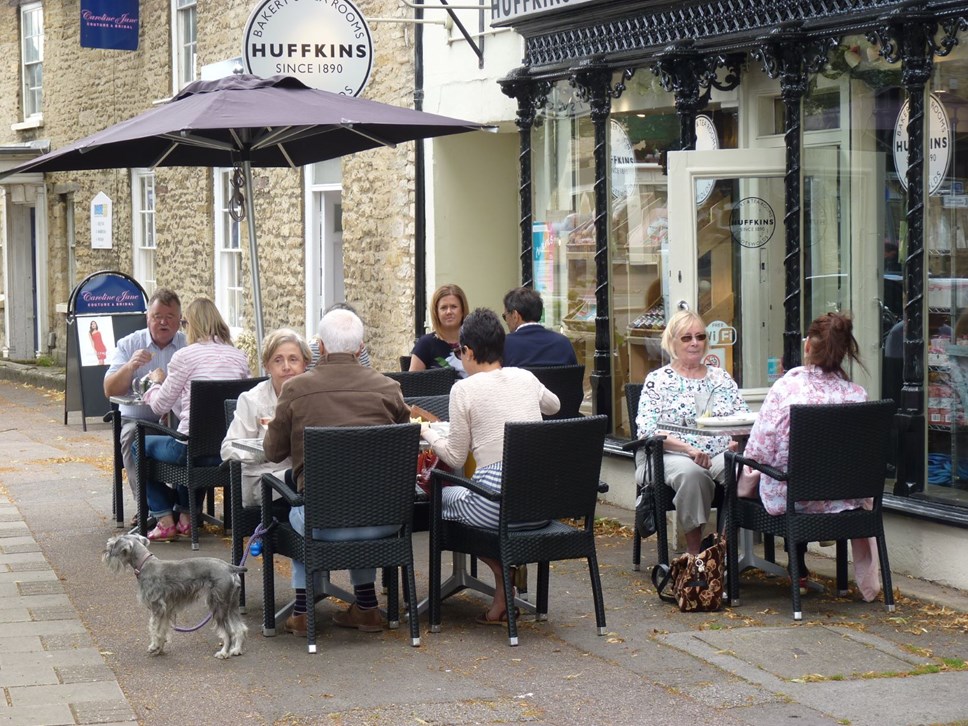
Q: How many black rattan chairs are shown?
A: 11